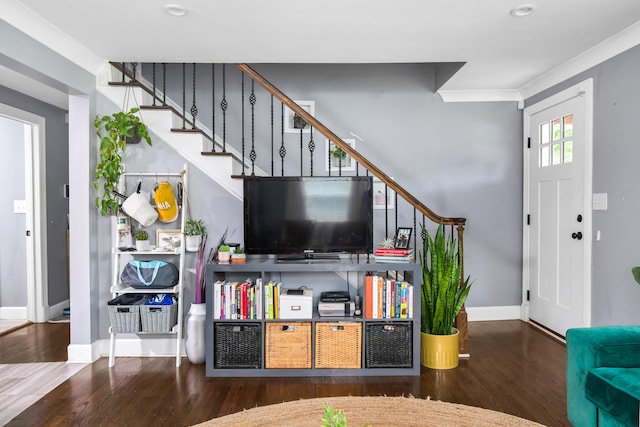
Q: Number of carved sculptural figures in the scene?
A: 0